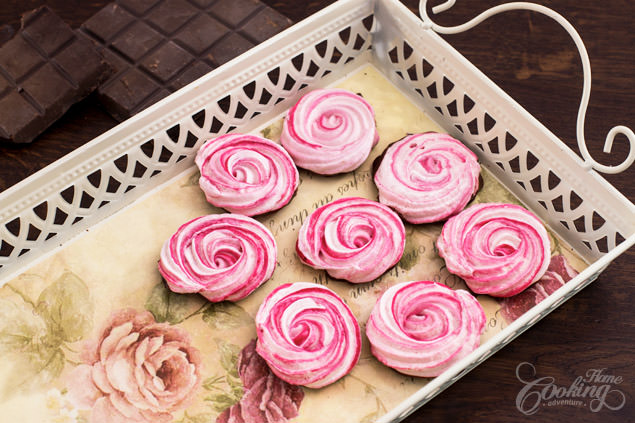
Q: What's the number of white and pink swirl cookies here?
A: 8